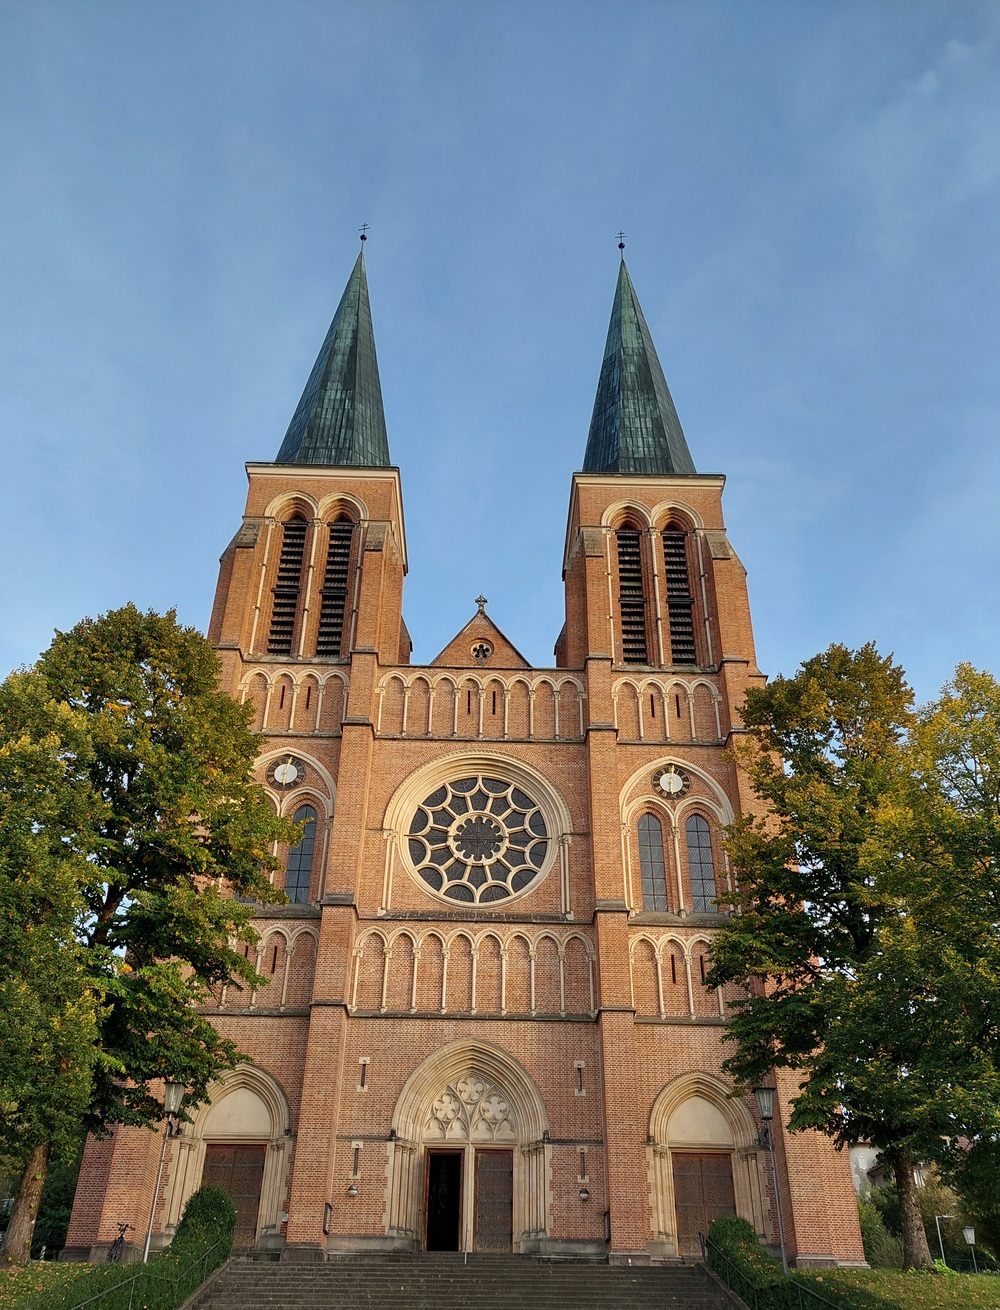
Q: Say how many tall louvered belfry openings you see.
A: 4